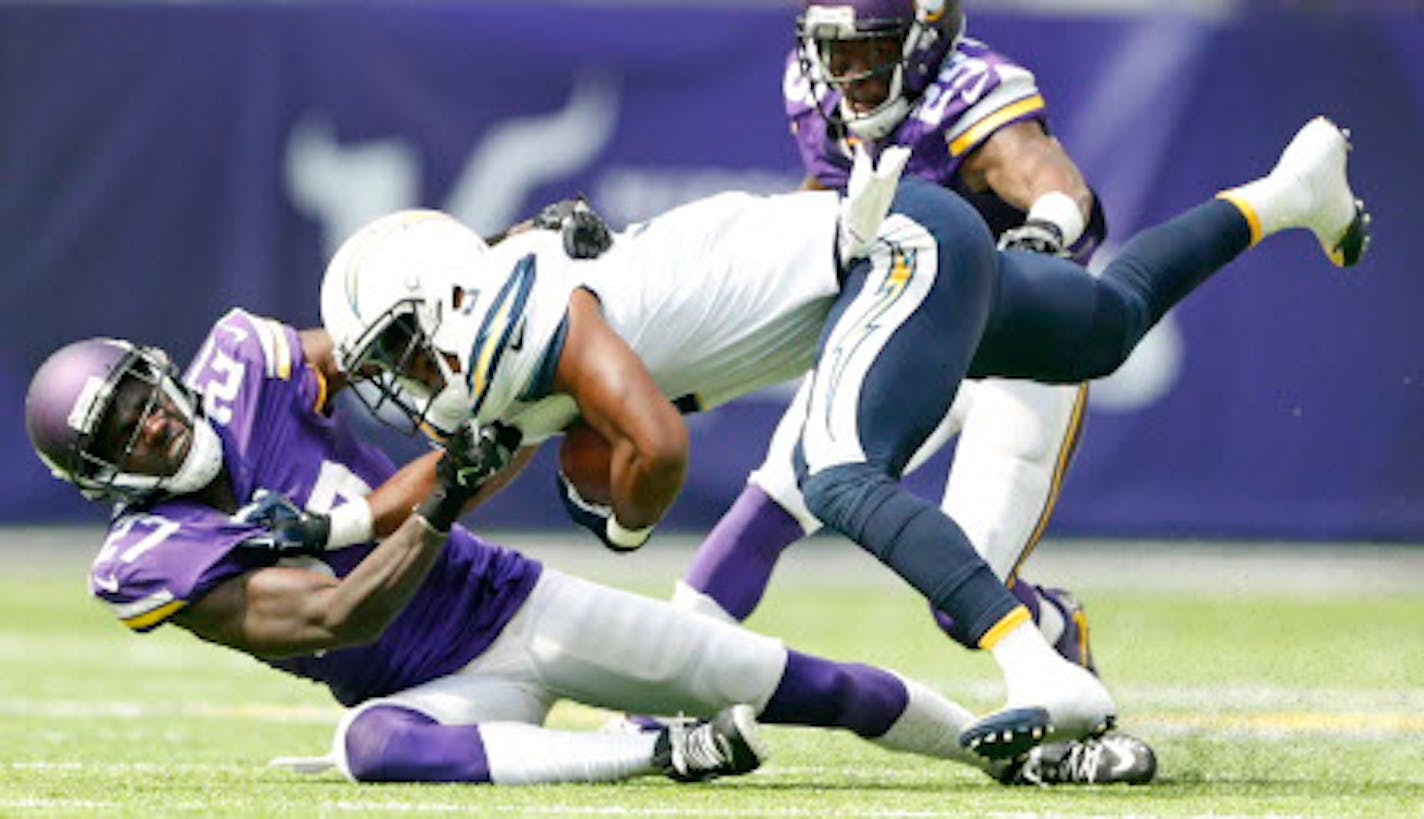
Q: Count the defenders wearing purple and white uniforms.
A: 2